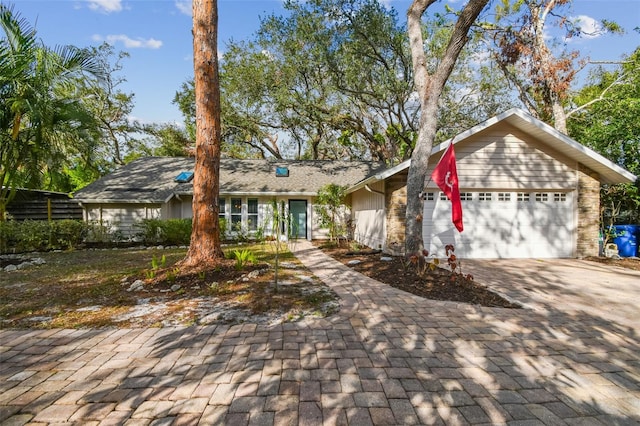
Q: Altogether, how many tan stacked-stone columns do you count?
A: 2